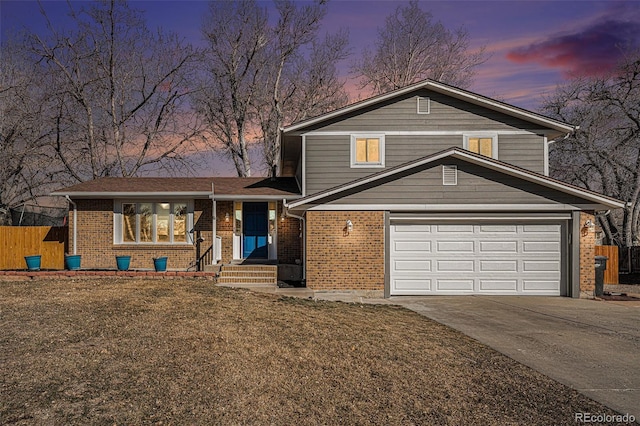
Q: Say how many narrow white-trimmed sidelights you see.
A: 2